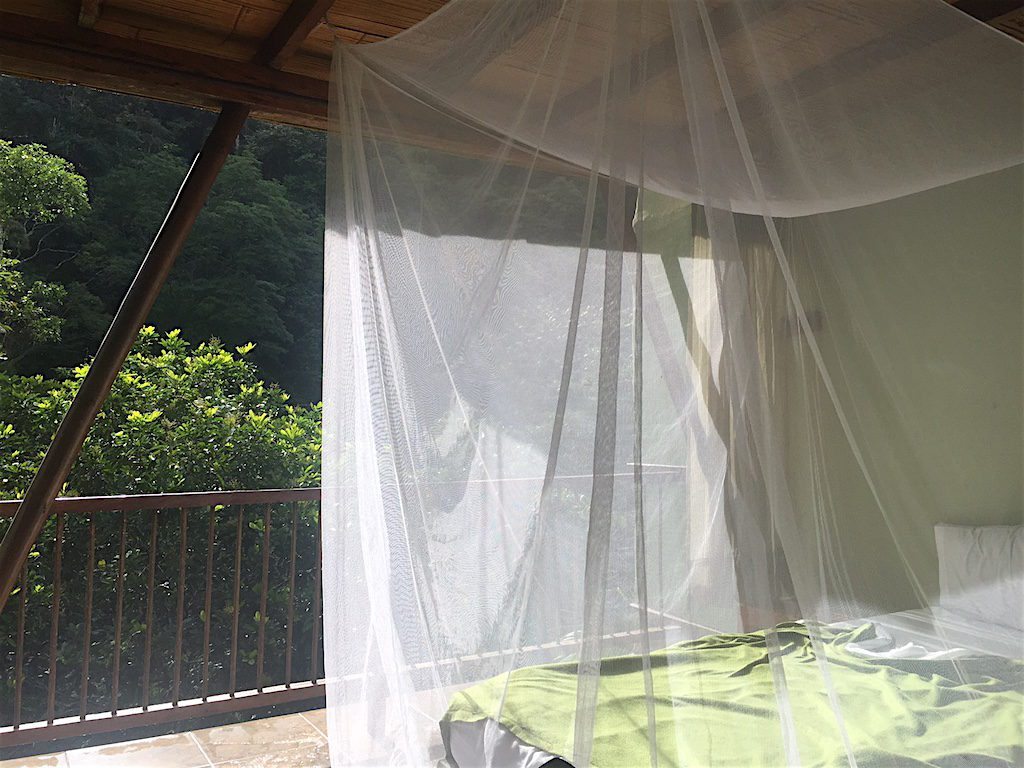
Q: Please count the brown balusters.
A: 11